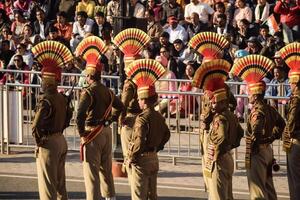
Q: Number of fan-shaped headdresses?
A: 8